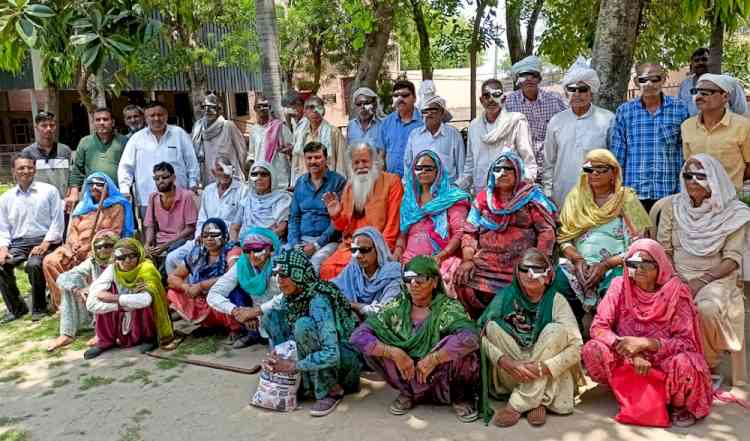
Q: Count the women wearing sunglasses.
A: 15